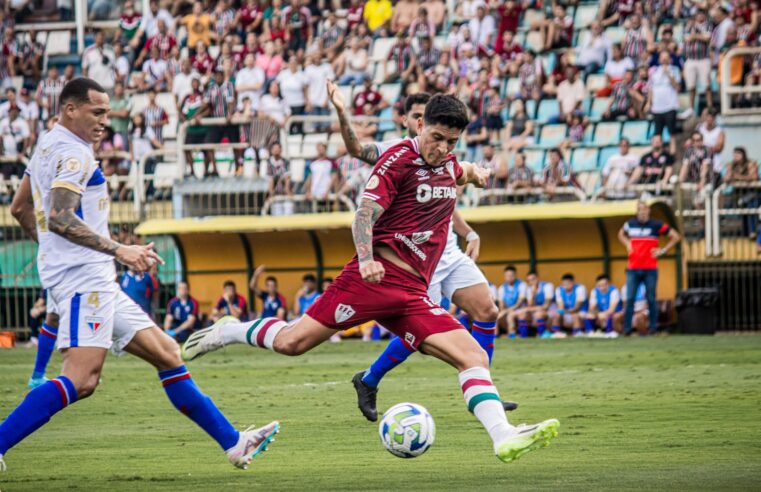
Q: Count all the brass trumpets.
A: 0